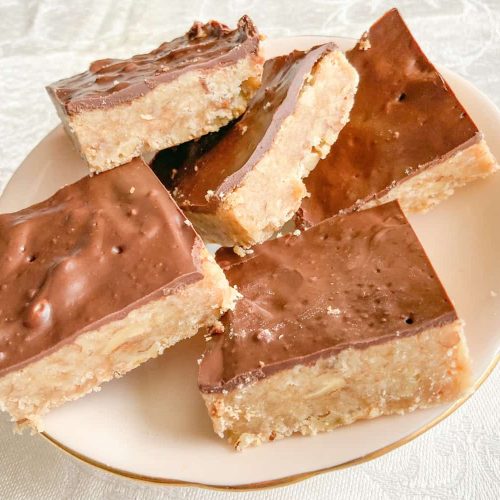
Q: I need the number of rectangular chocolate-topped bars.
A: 5